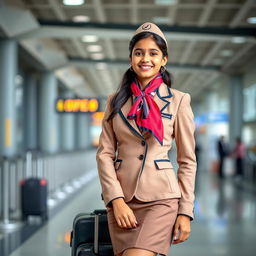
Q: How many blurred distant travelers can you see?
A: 2